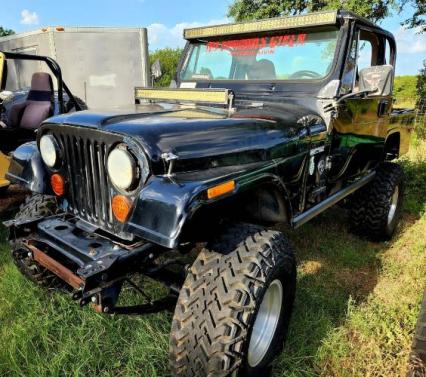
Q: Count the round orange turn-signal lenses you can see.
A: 2